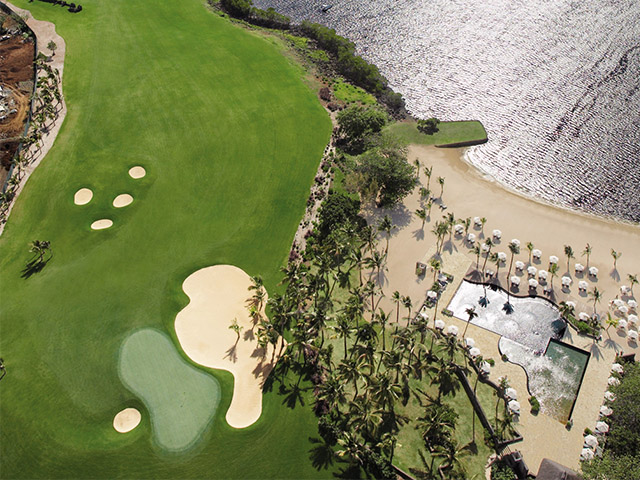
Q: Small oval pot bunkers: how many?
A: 5